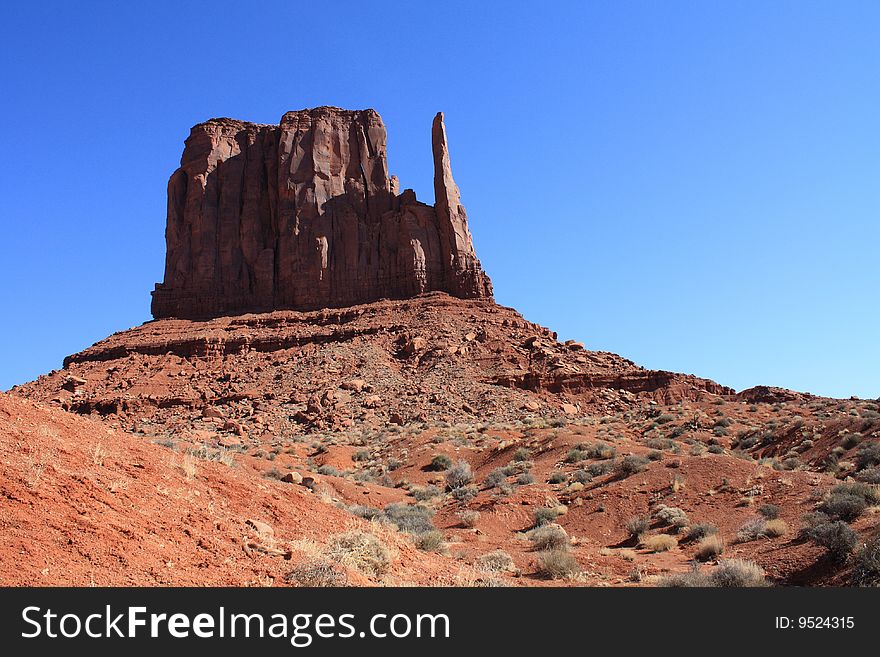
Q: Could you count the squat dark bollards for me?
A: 0